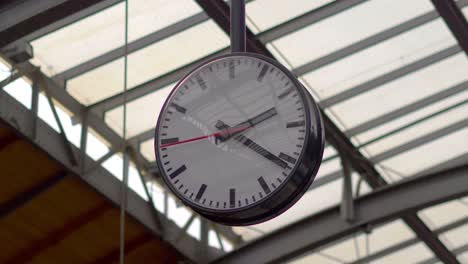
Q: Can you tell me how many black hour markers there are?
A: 12